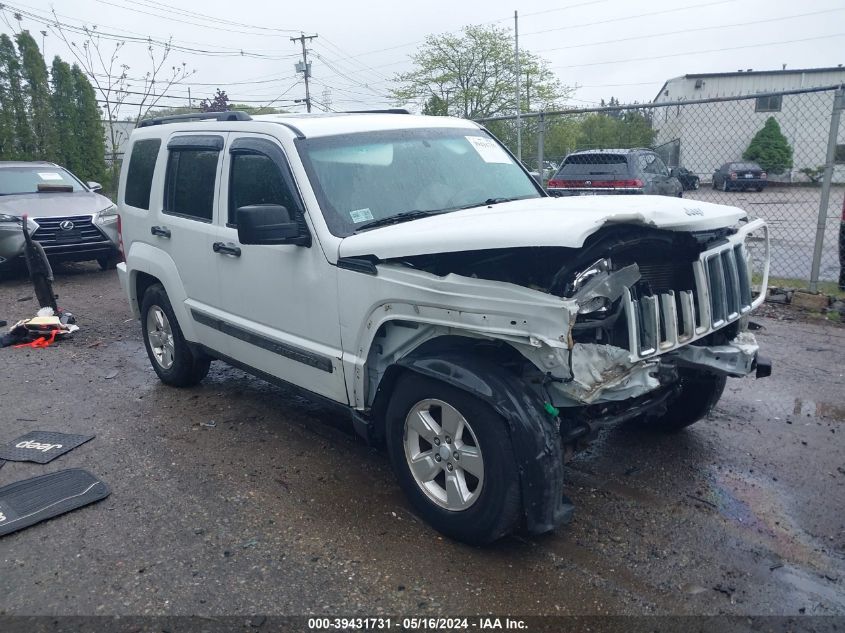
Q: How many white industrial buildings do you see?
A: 1